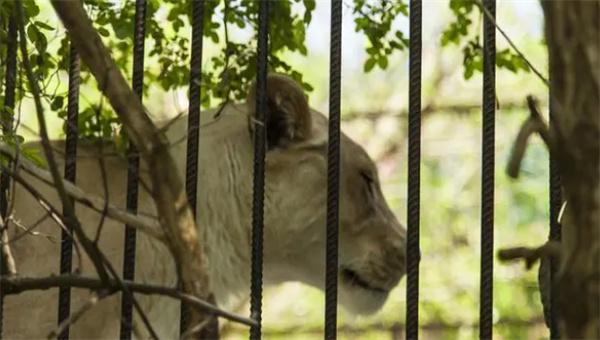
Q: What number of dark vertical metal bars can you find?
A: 9